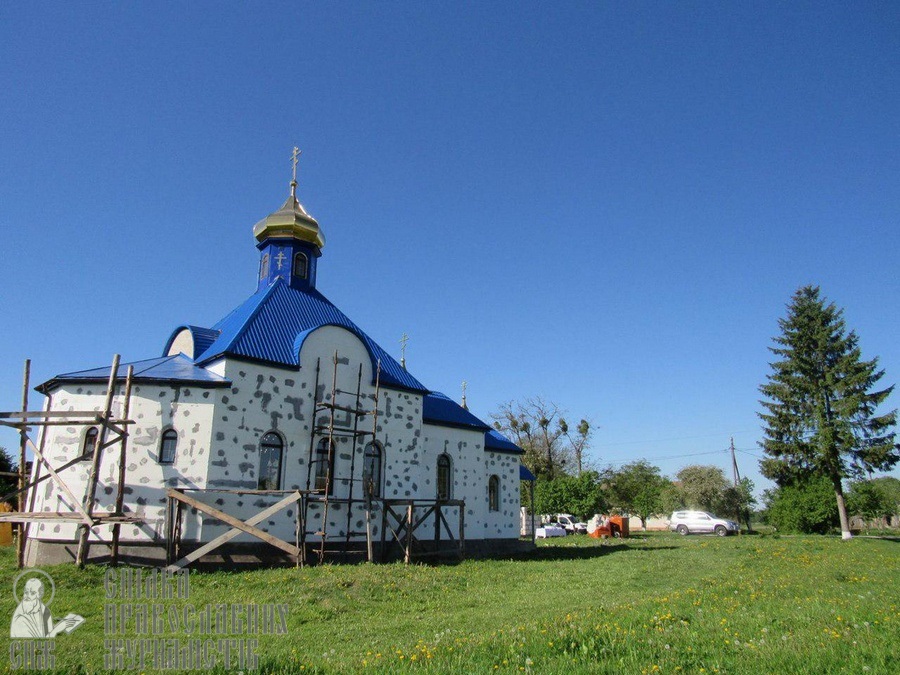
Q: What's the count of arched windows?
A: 9